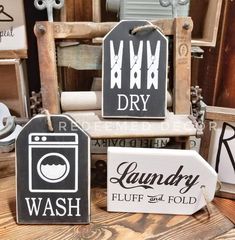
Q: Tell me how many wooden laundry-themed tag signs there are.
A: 3